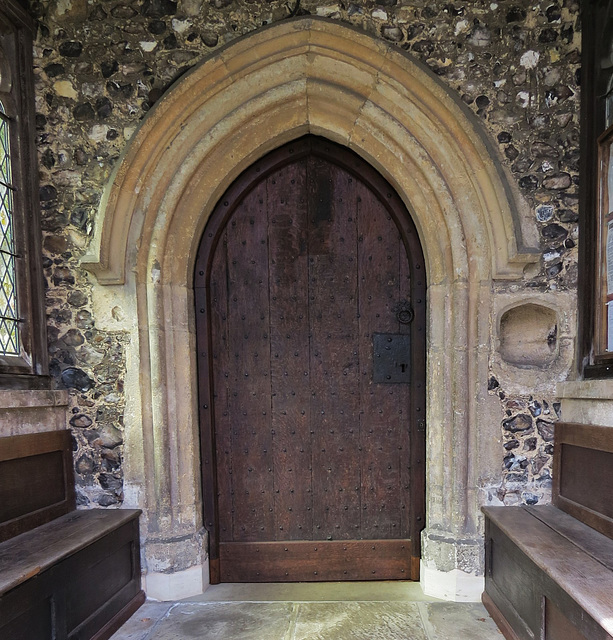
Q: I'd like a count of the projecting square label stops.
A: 2